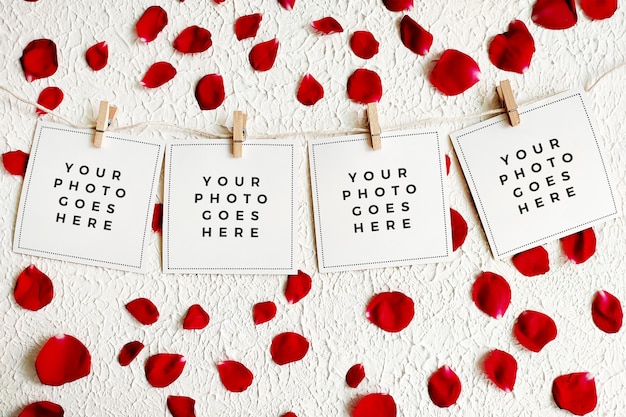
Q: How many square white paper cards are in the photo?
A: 4